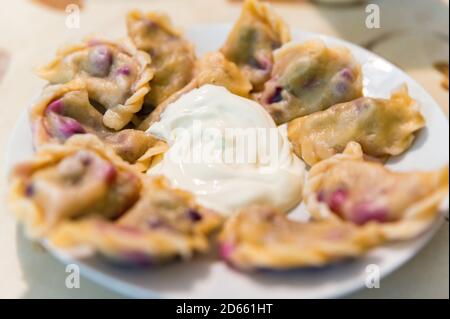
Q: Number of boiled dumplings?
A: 11